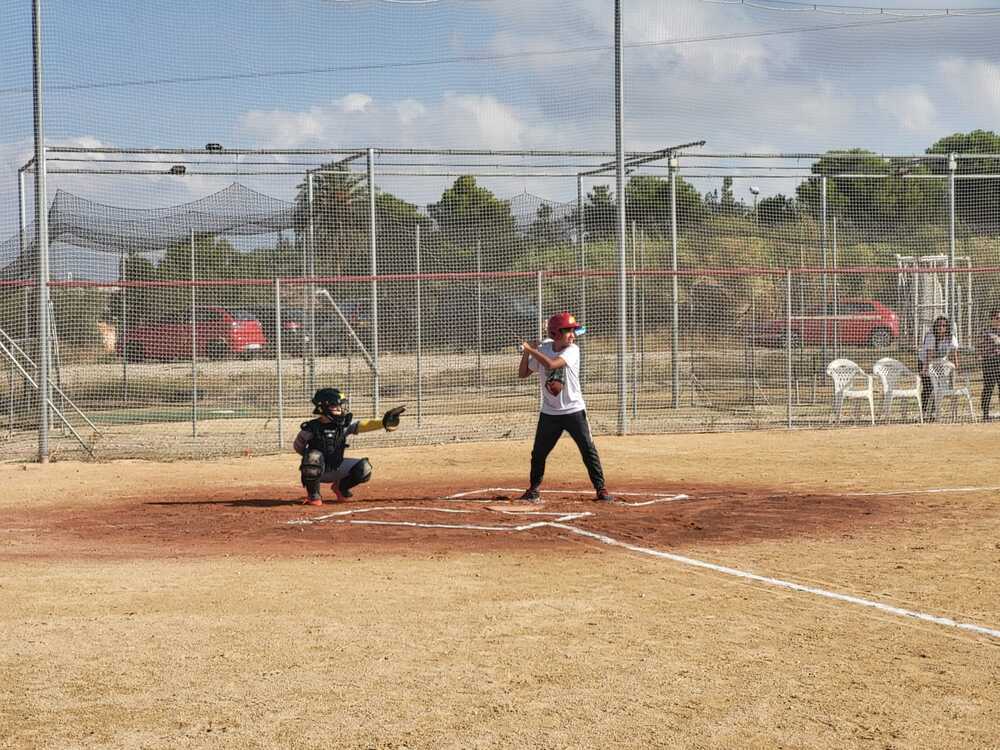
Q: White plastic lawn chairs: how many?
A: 3